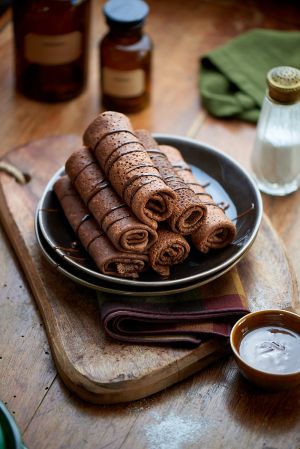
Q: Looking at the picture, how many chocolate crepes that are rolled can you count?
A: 6